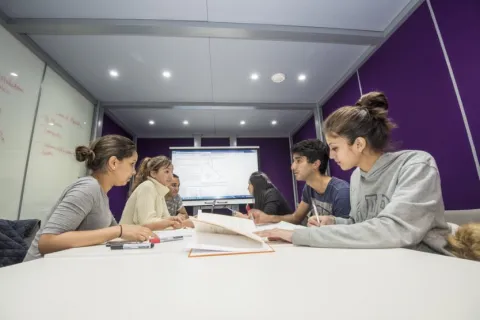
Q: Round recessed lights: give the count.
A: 8